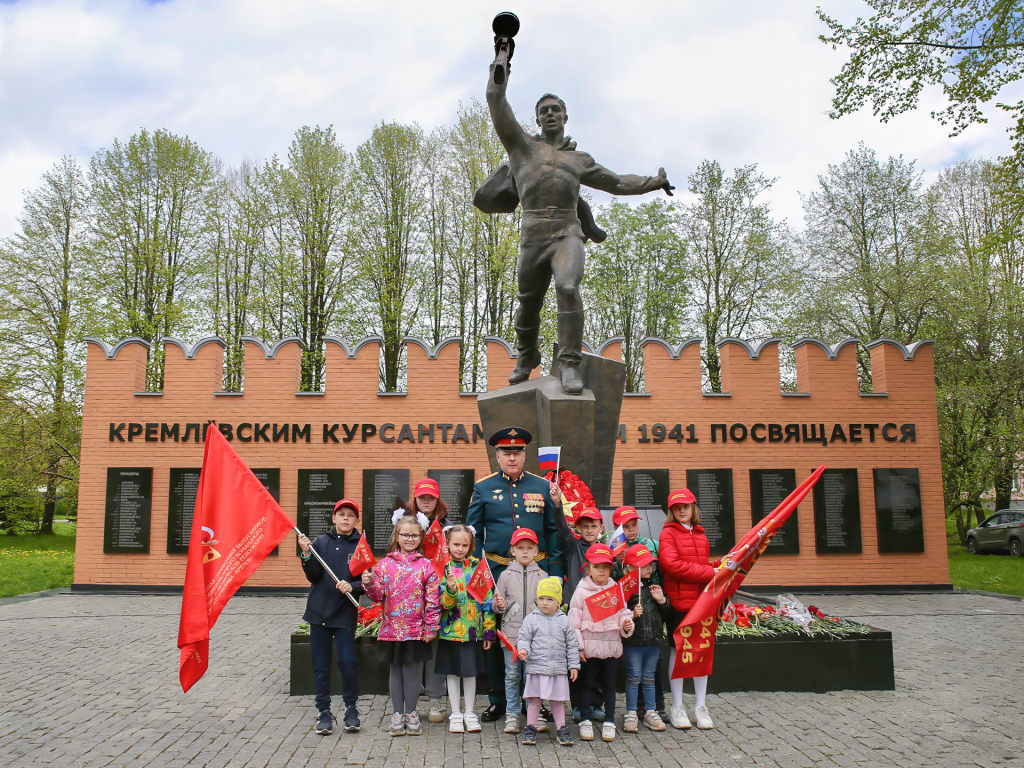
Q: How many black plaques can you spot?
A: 11